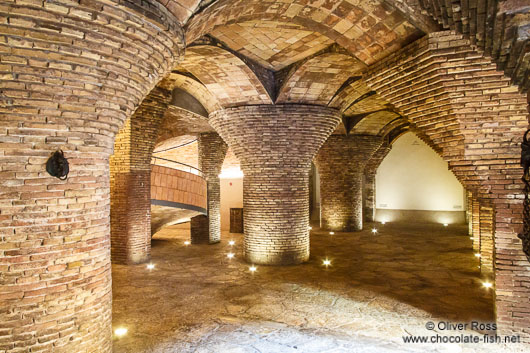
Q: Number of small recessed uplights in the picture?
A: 15